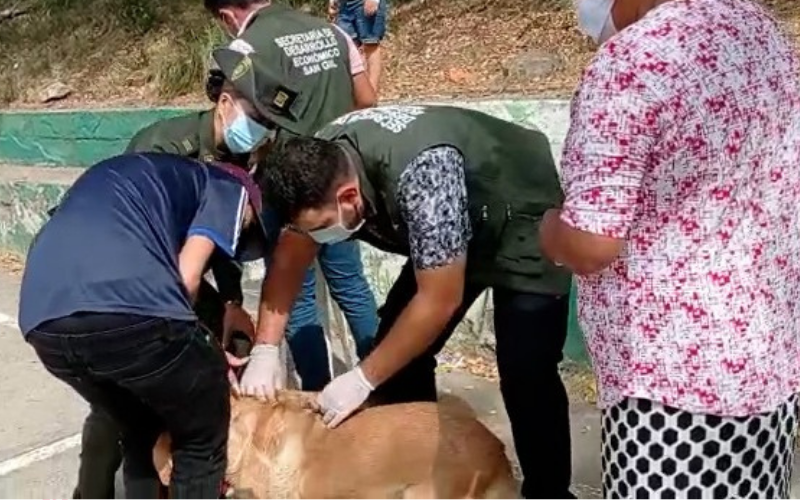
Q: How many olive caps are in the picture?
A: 1